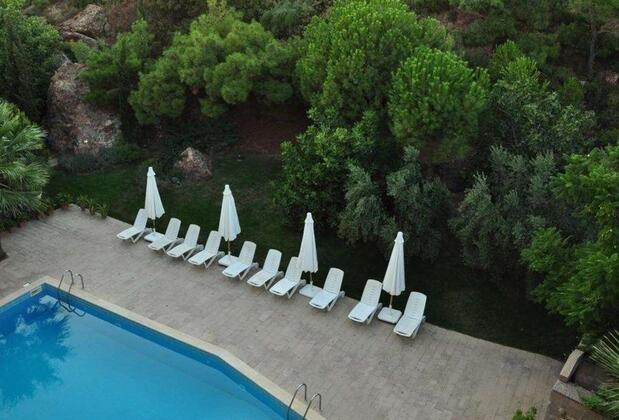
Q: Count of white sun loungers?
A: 10